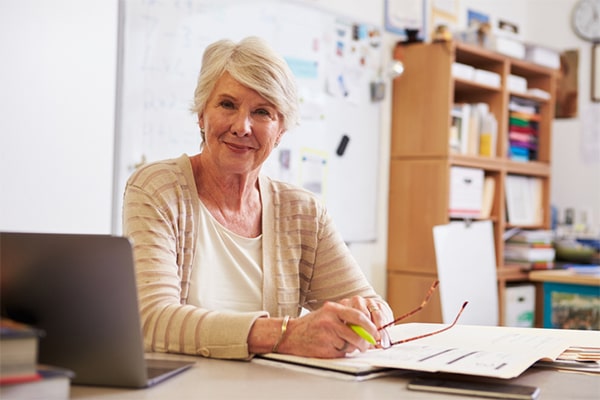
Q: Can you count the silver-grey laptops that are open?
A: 1